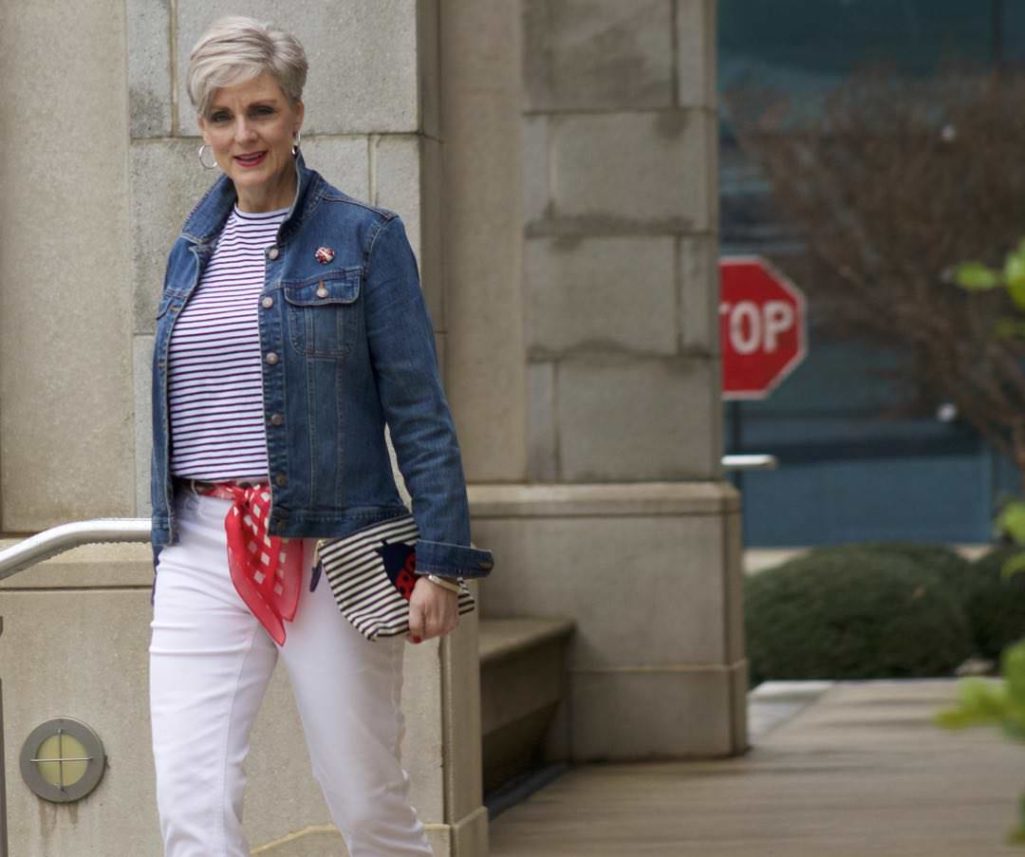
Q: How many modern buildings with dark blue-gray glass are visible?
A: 1